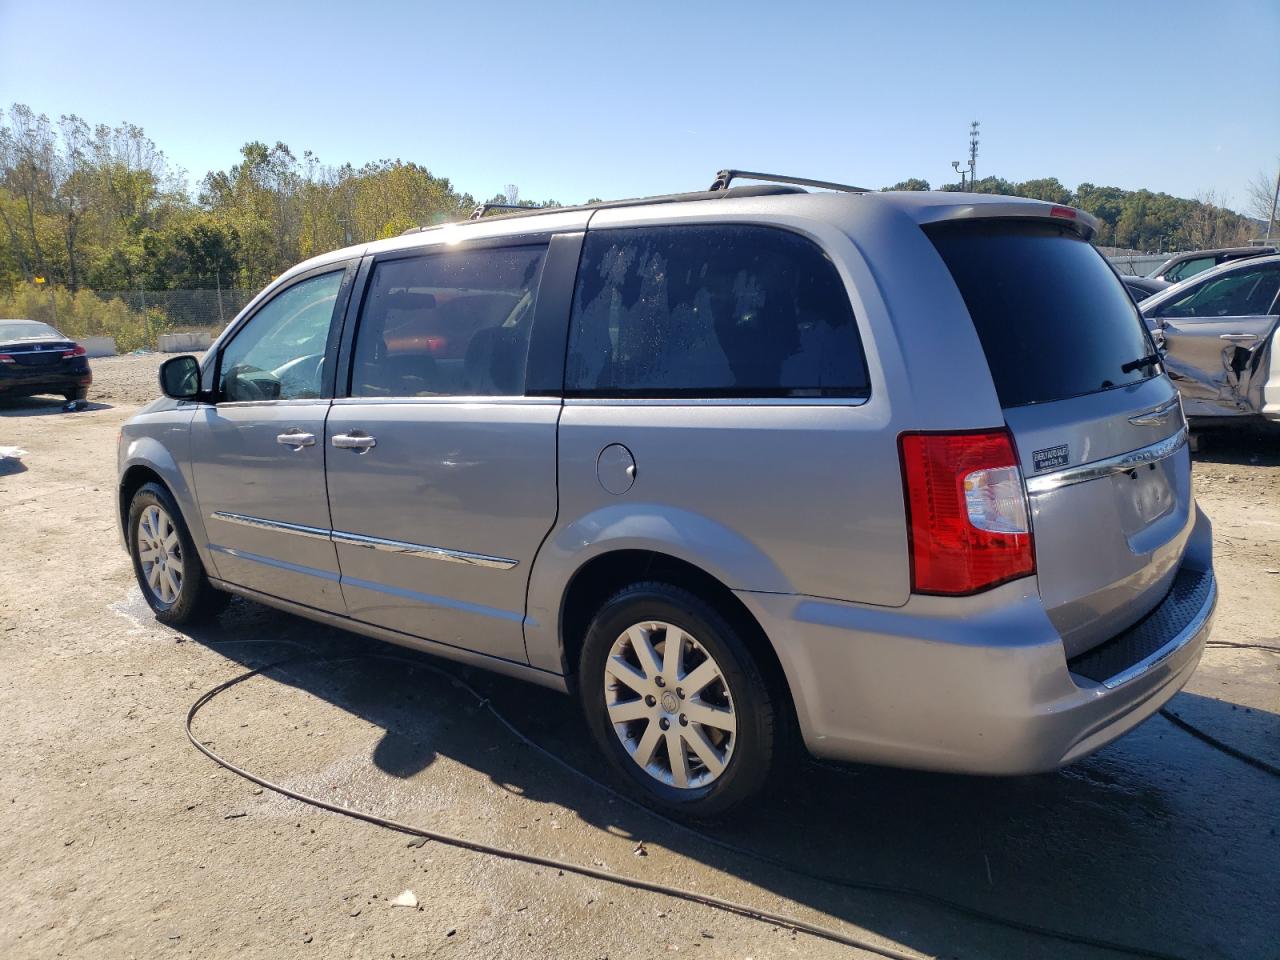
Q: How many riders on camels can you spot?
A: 0